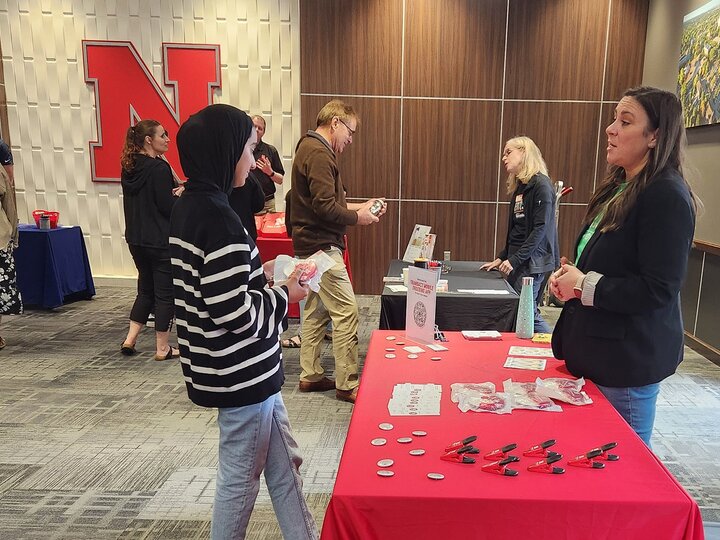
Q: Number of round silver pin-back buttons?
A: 14